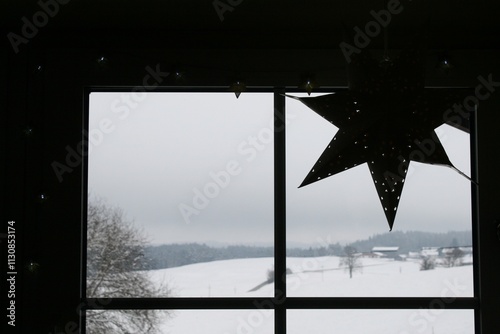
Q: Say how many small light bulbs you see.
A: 9